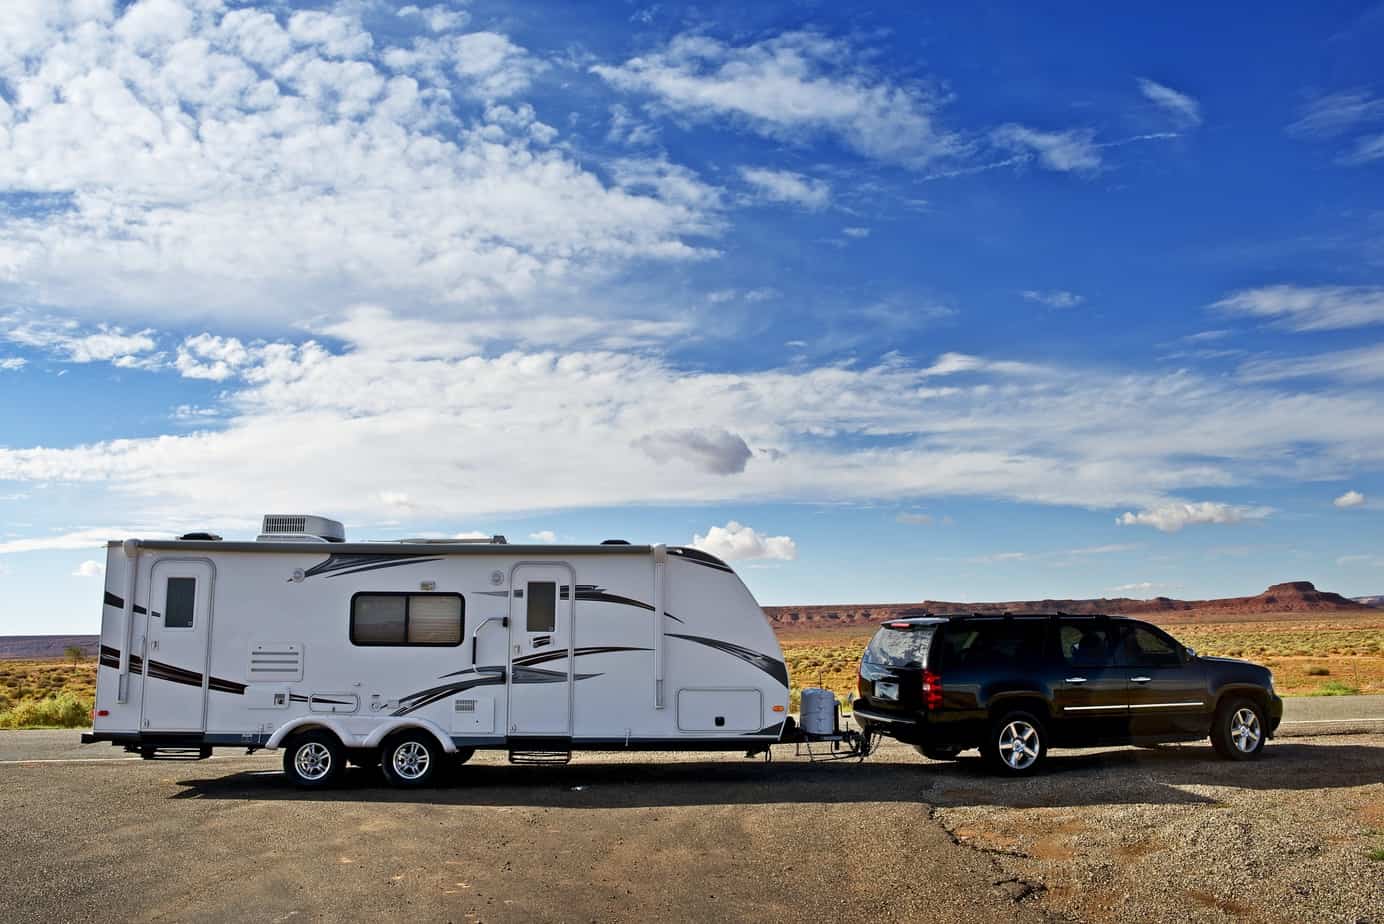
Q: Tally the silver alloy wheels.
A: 4